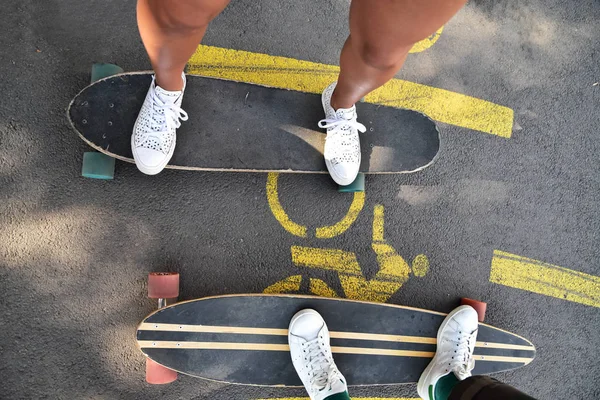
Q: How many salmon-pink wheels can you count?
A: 3